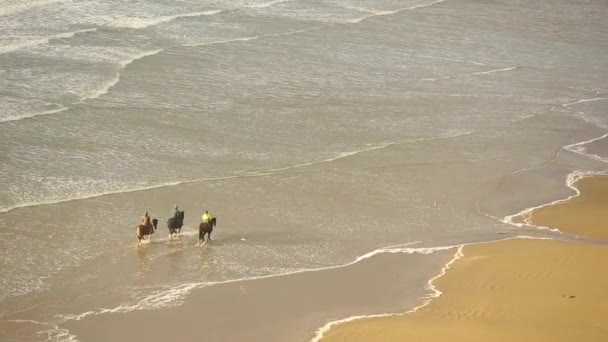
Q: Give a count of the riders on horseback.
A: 3